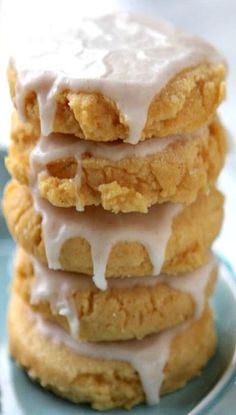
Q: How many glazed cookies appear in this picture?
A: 5